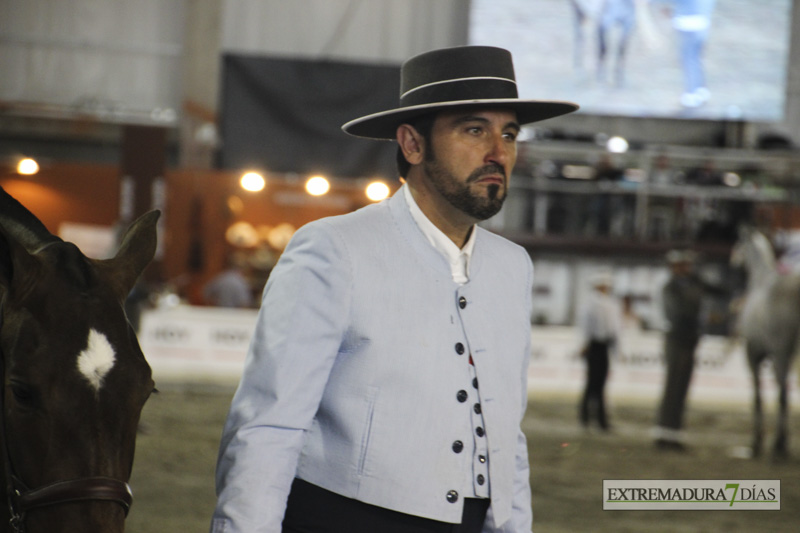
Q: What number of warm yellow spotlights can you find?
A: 4